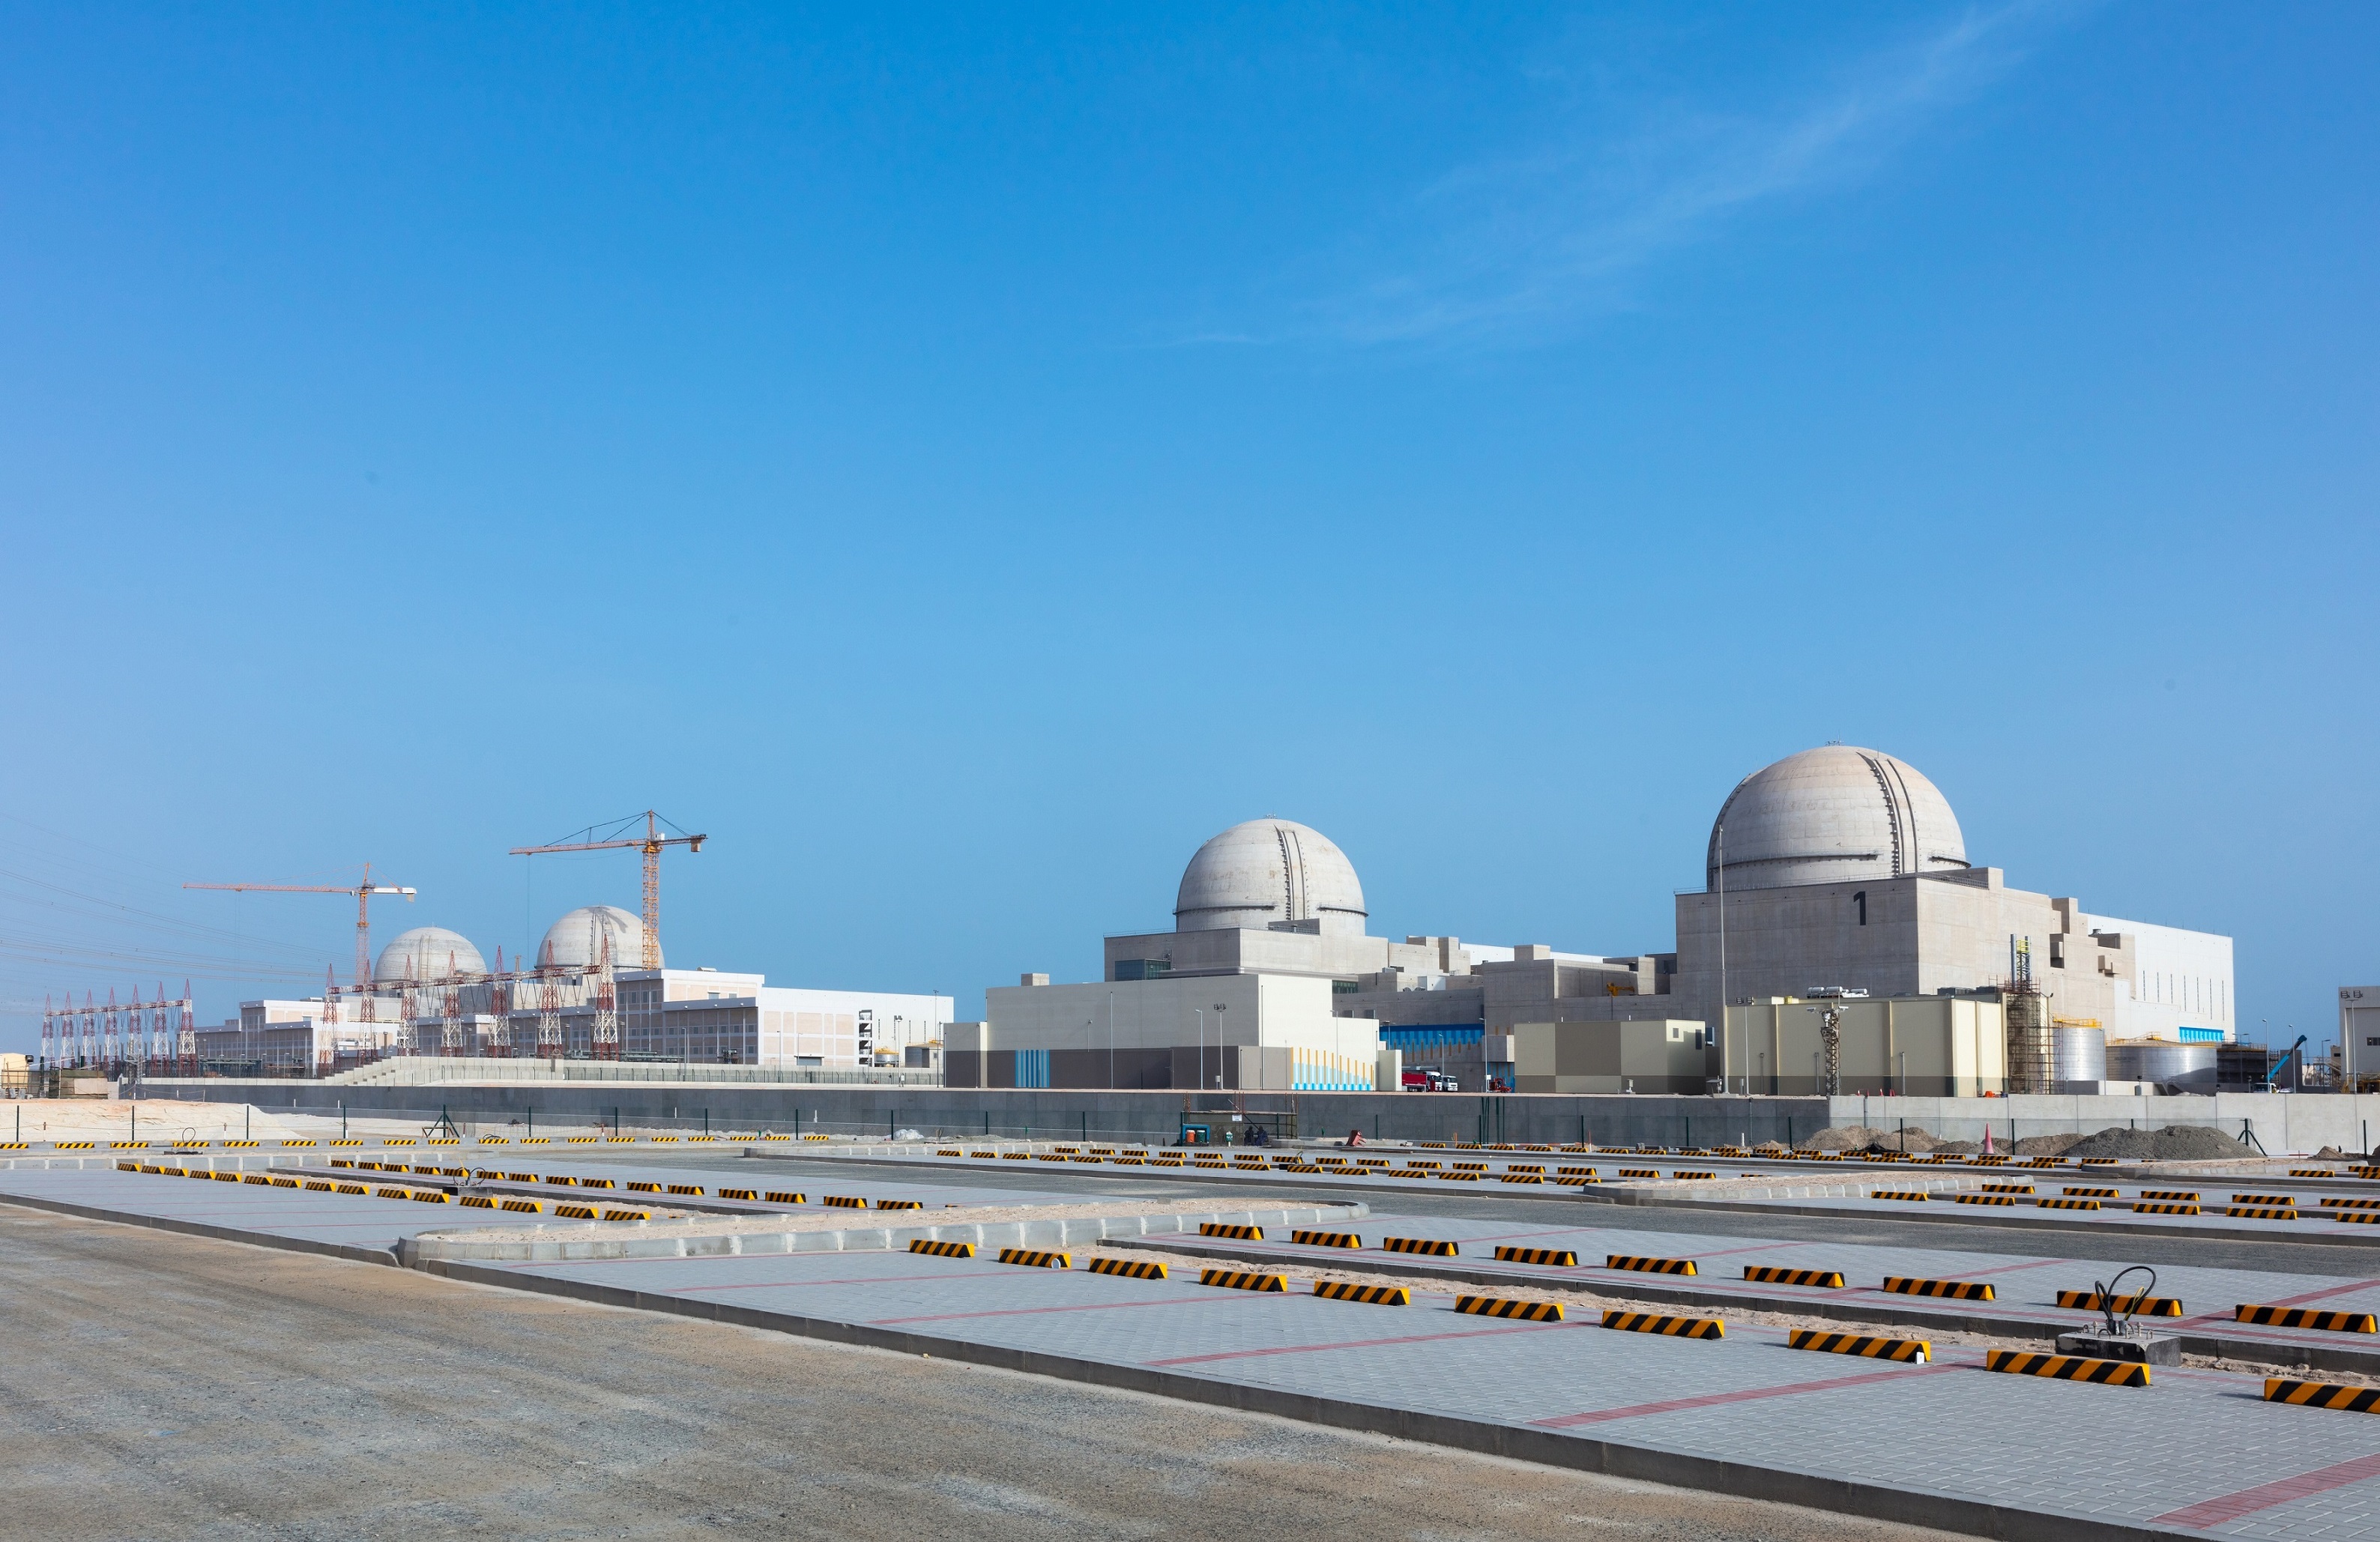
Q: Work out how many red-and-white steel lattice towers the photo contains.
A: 14